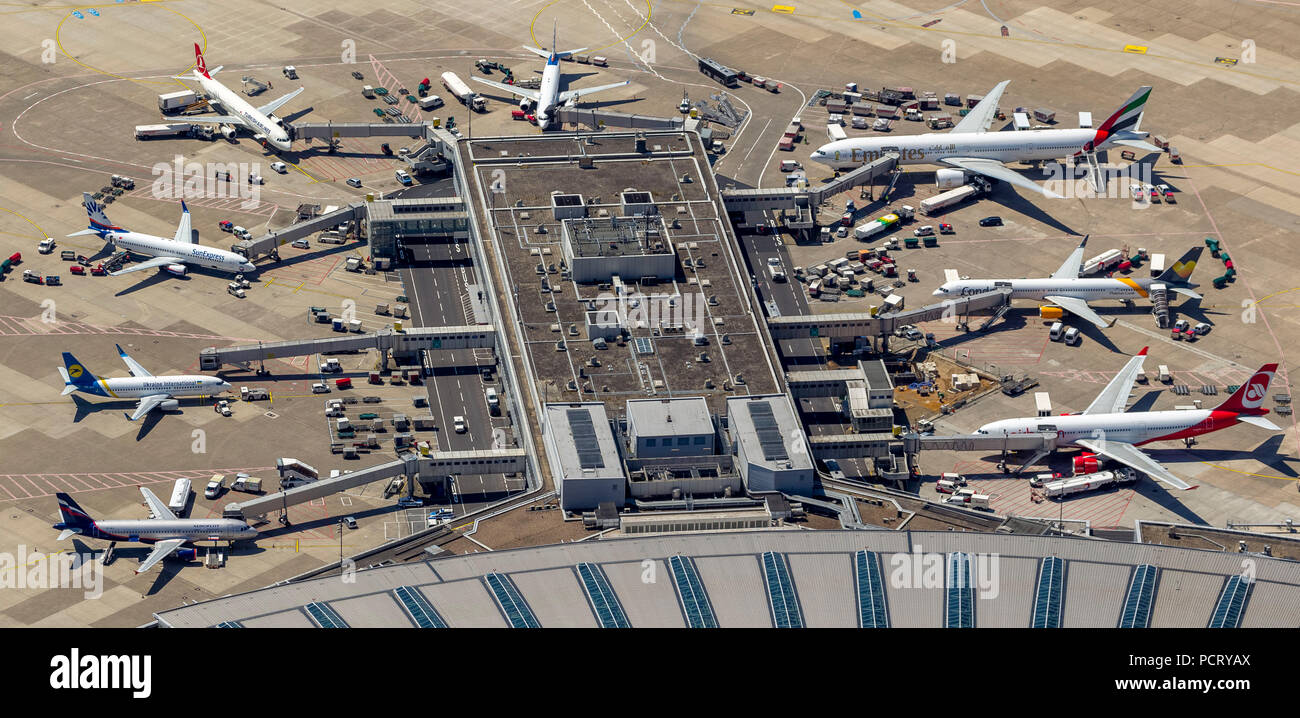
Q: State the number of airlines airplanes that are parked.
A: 8